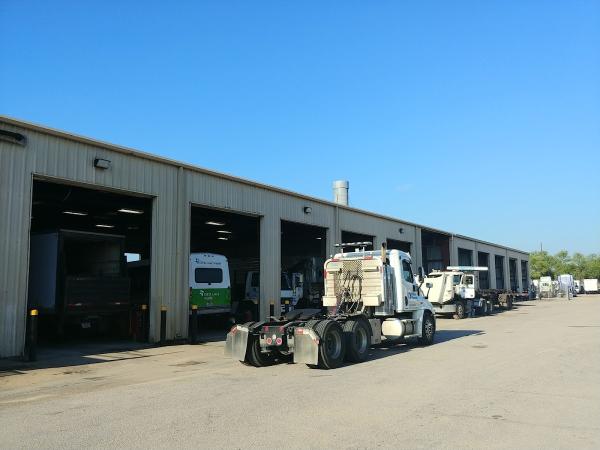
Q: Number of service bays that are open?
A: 11